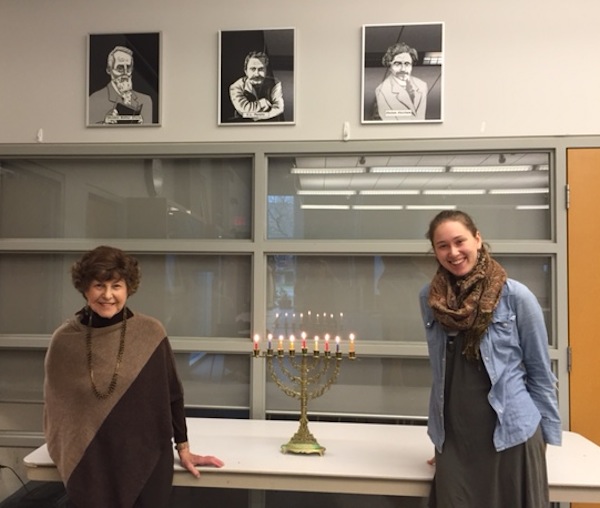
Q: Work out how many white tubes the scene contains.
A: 12